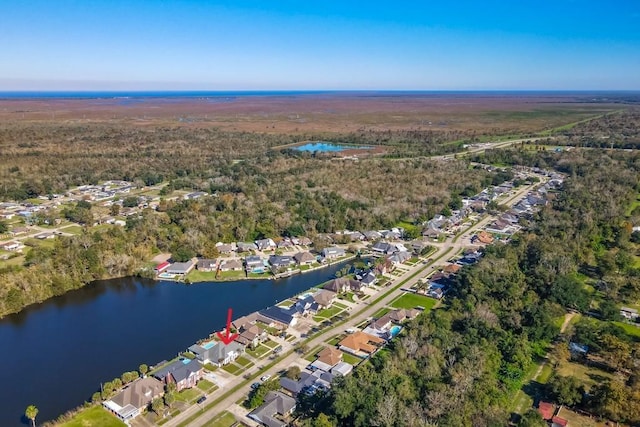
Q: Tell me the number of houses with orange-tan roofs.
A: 4